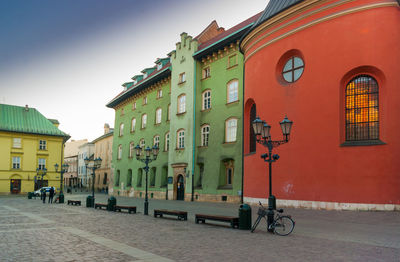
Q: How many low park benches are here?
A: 5